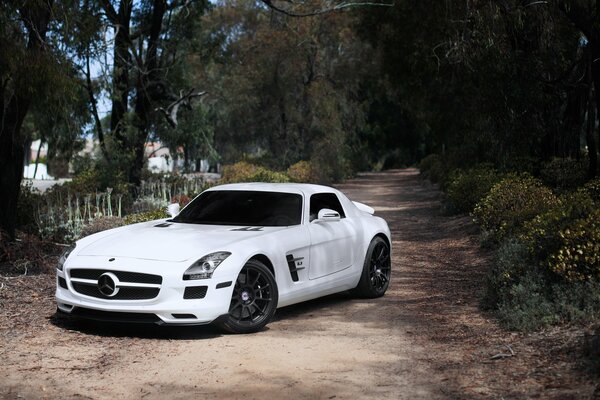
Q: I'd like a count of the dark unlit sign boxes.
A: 0